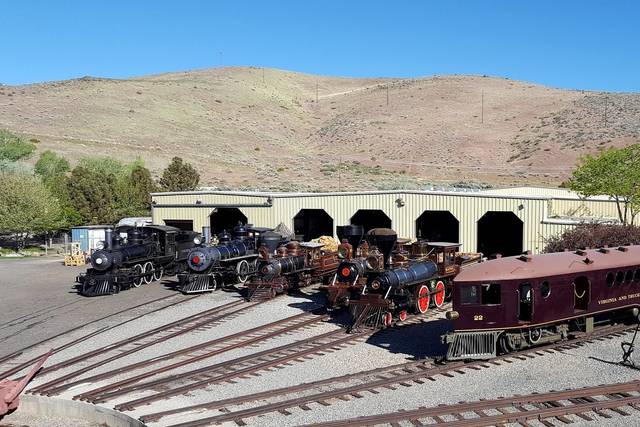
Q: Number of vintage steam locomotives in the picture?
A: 5